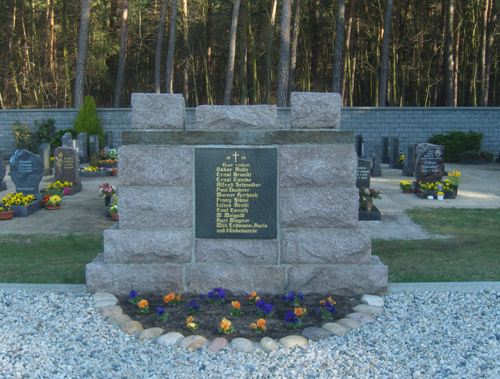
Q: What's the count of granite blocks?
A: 13